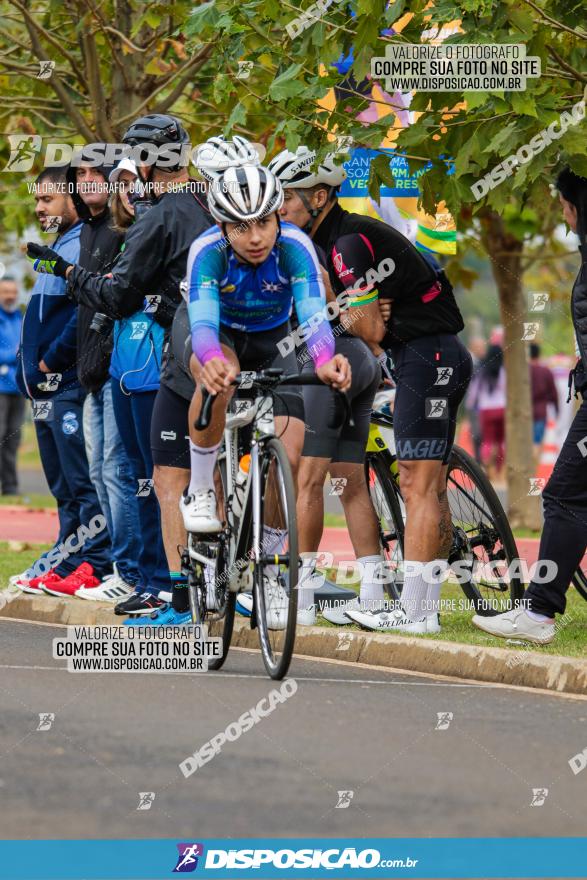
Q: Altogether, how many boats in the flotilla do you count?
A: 0